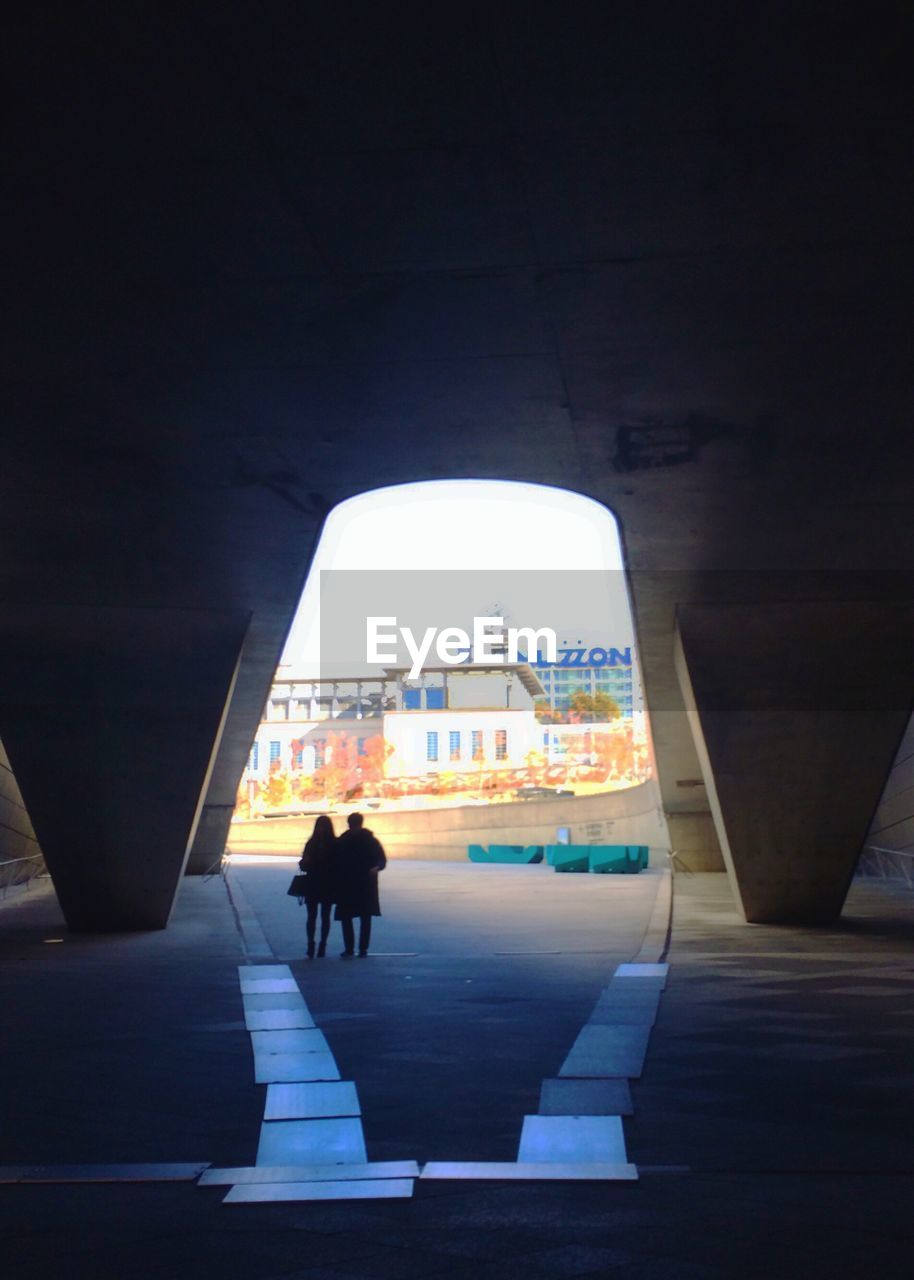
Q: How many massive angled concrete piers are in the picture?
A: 2